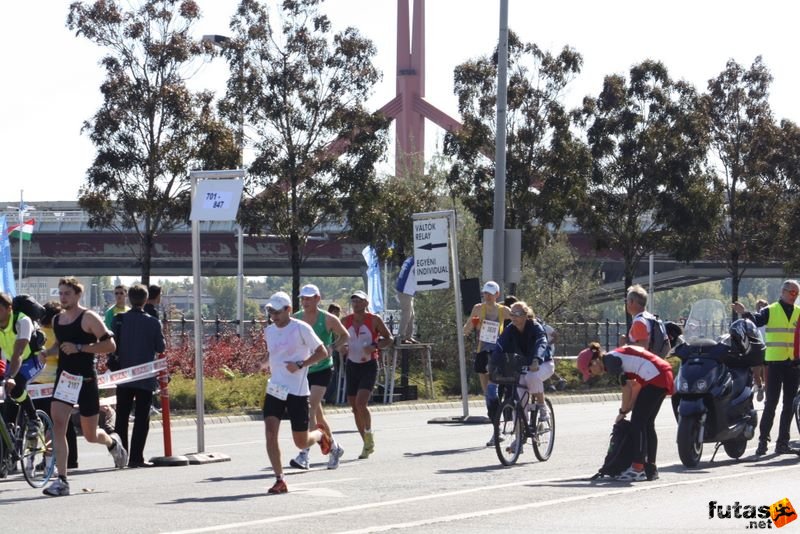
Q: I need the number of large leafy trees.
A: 5